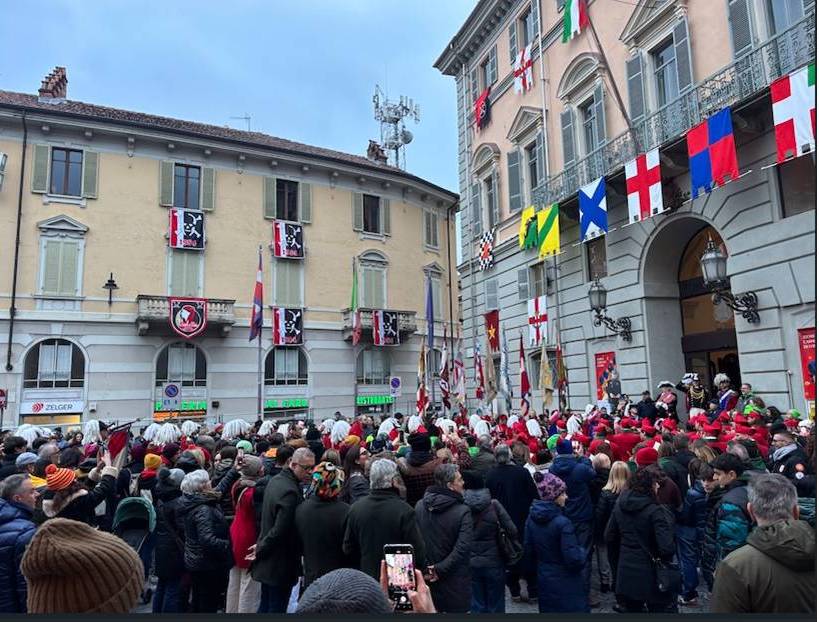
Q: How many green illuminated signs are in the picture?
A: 3